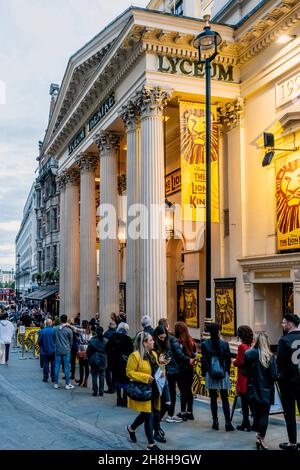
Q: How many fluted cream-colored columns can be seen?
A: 6